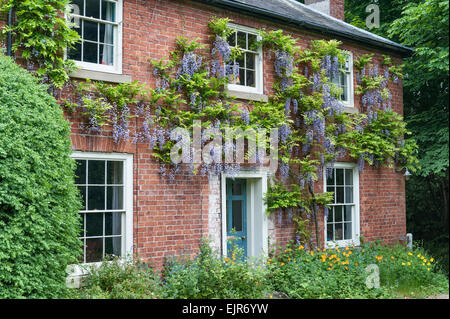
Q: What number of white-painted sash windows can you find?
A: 5